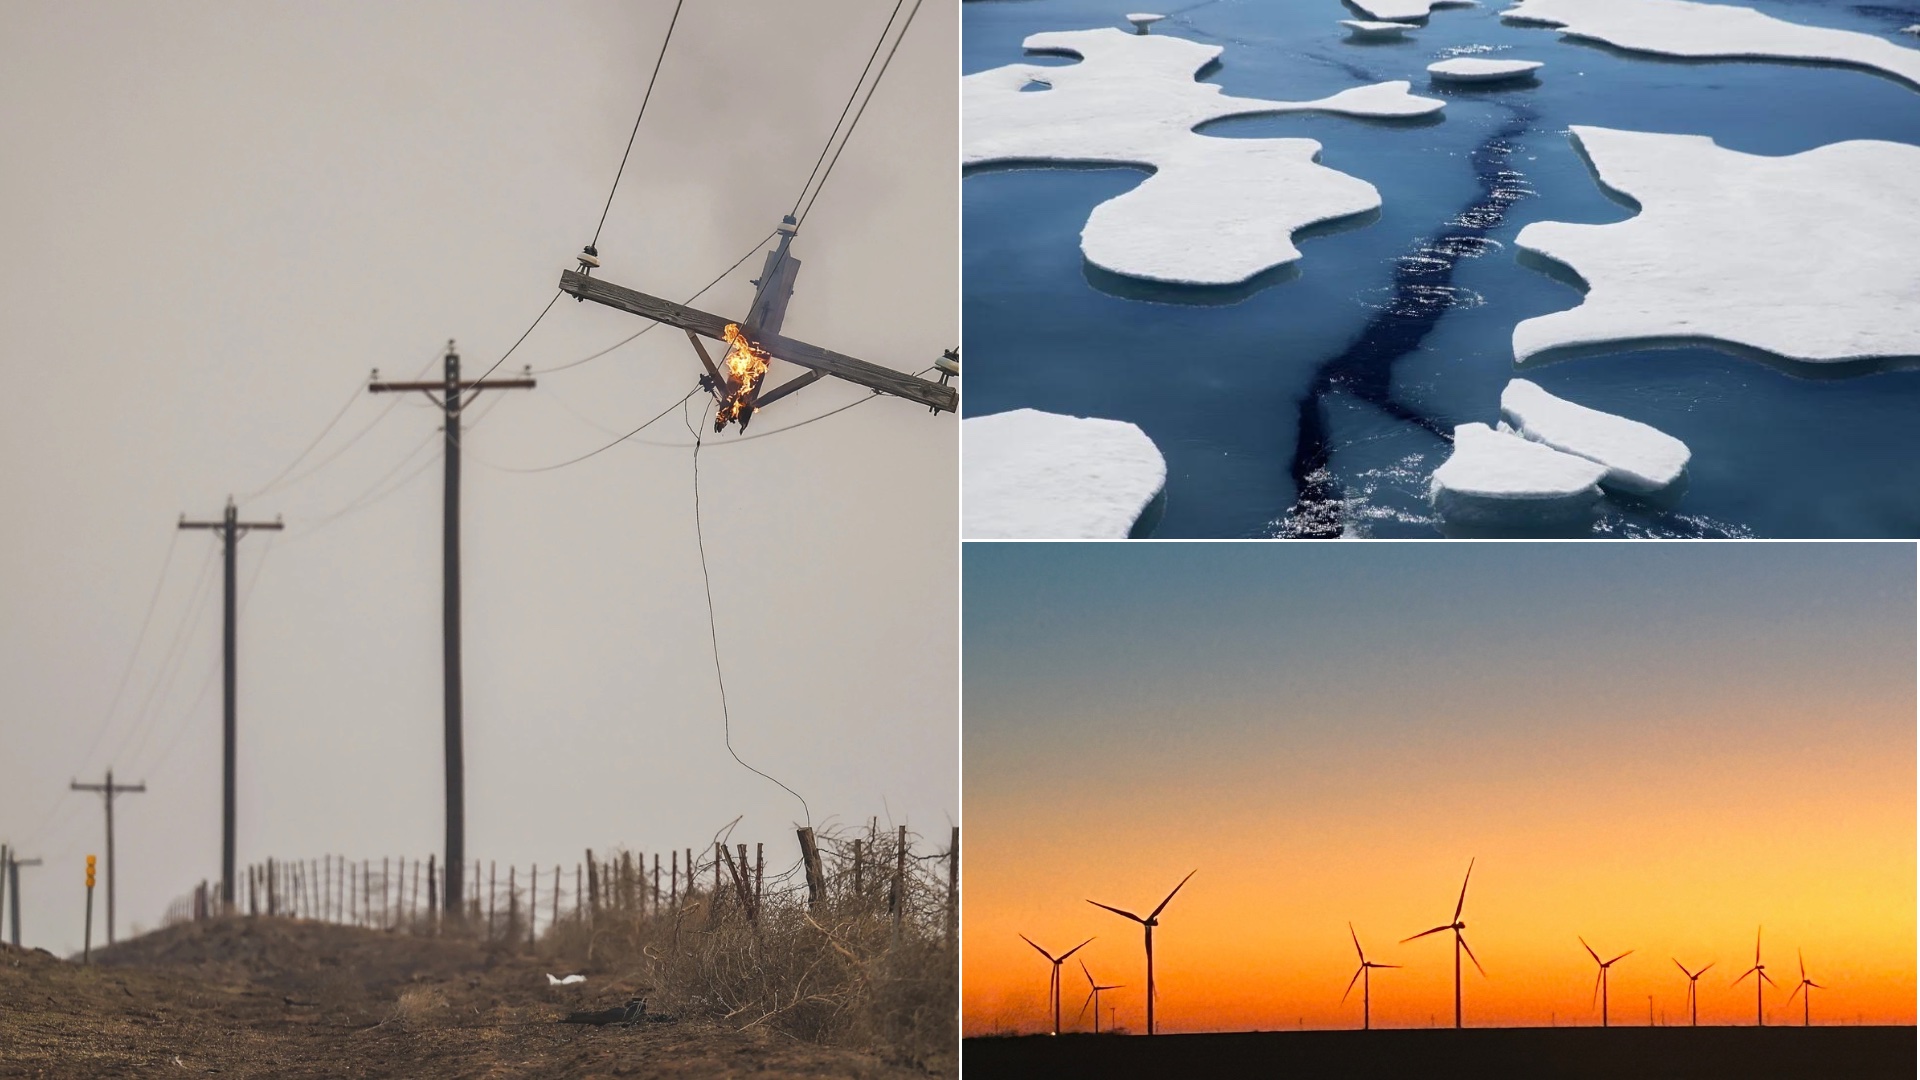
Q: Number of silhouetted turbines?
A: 9